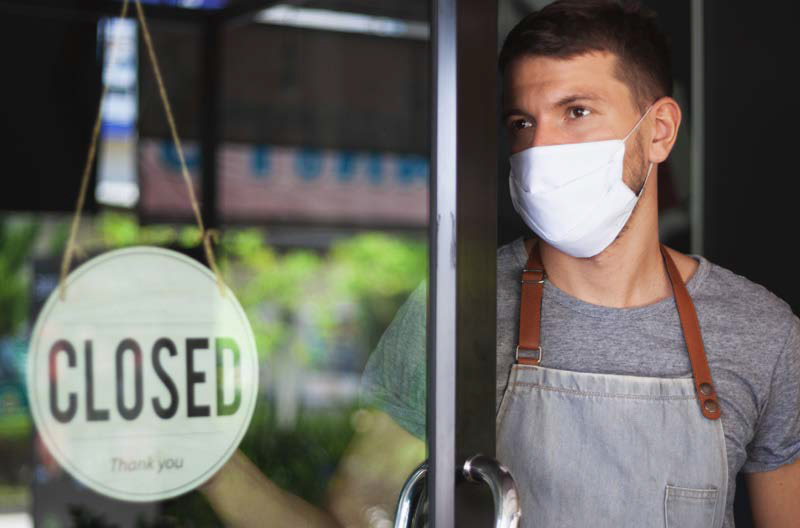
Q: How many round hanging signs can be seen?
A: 1